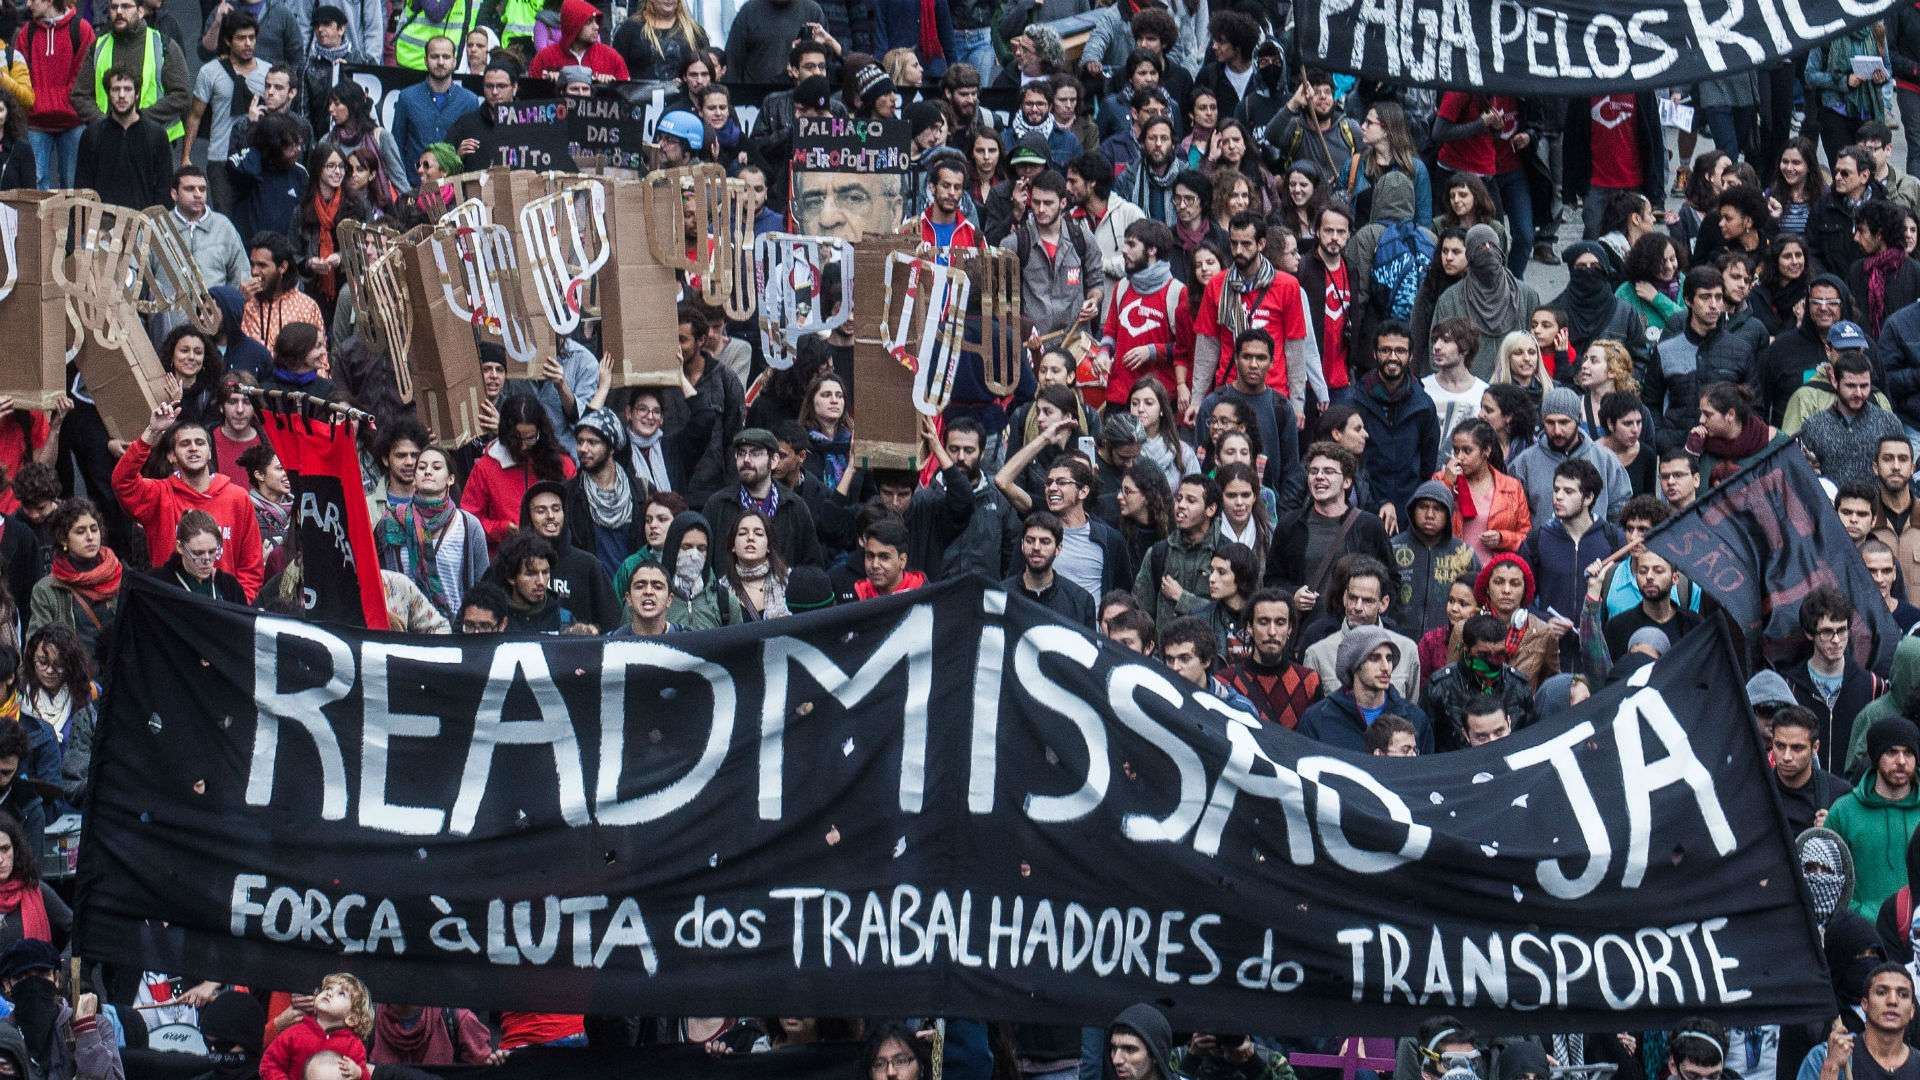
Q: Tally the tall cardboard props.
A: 6